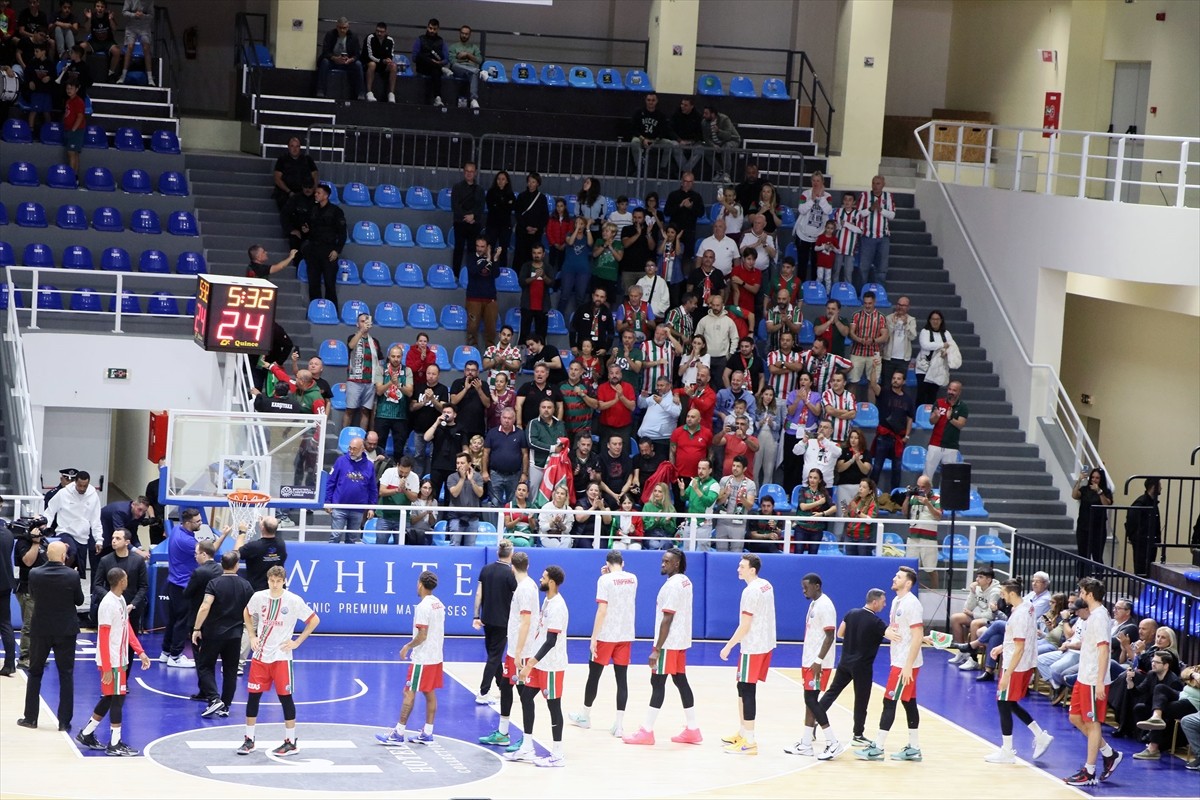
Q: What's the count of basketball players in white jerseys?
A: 12